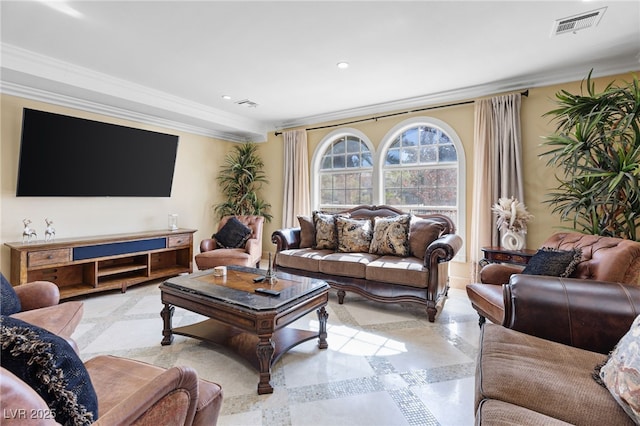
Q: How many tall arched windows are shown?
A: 2